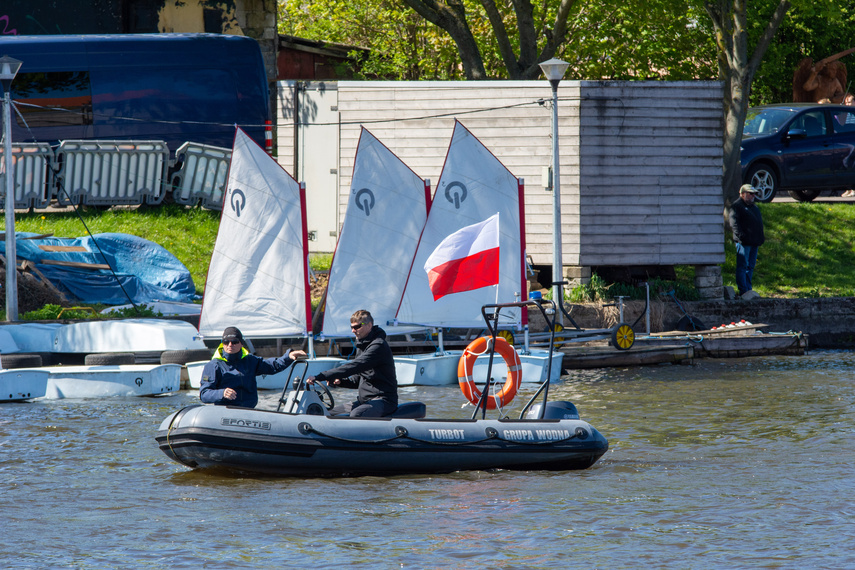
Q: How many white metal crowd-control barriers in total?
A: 3